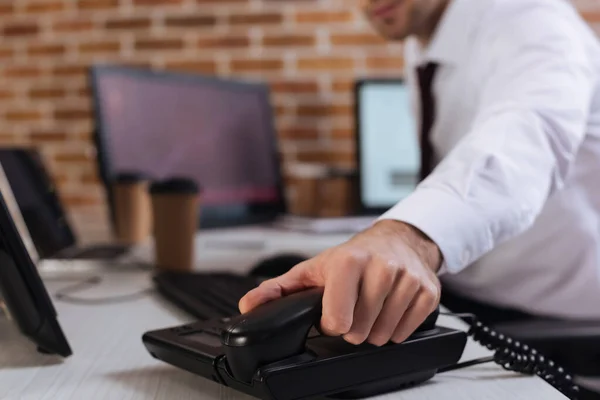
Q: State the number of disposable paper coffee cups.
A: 2